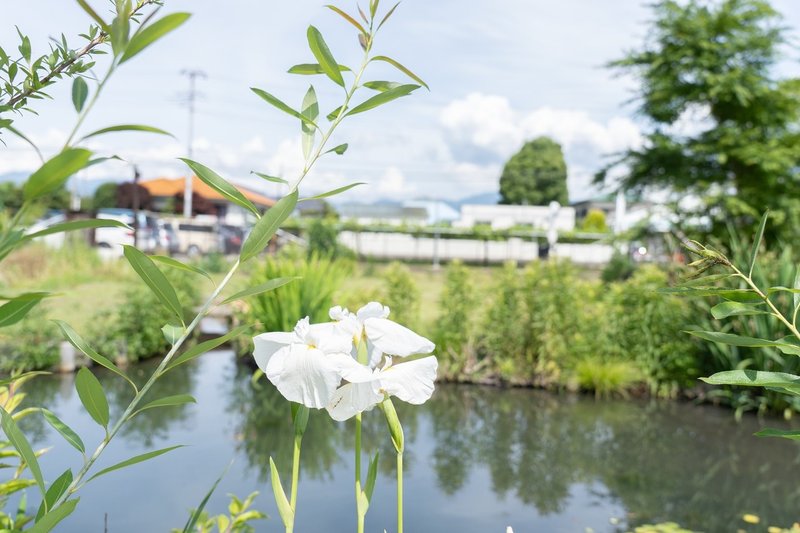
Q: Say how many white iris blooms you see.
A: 3